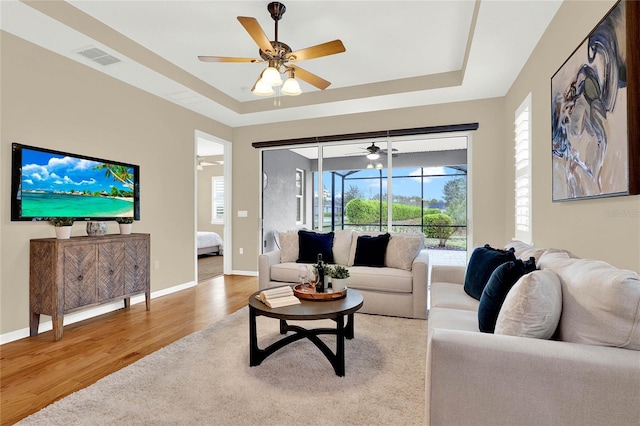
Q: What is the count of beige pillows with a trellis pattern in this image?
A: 2